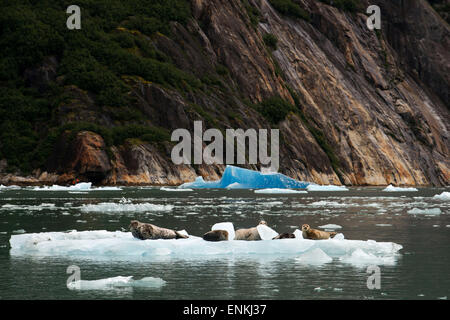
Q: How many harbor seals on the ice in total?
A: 5